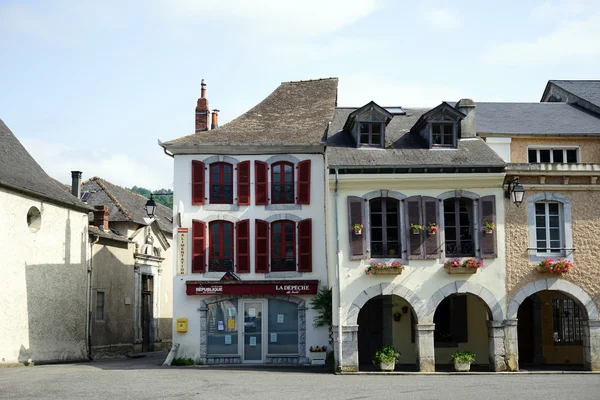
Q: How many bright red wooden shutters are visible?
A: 8